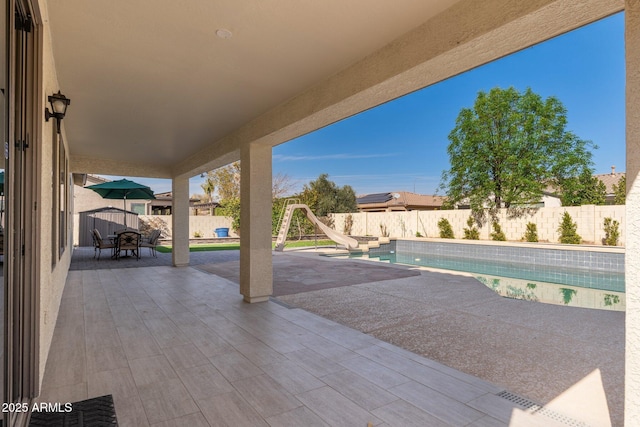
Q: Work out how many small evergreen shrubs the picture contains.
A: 6